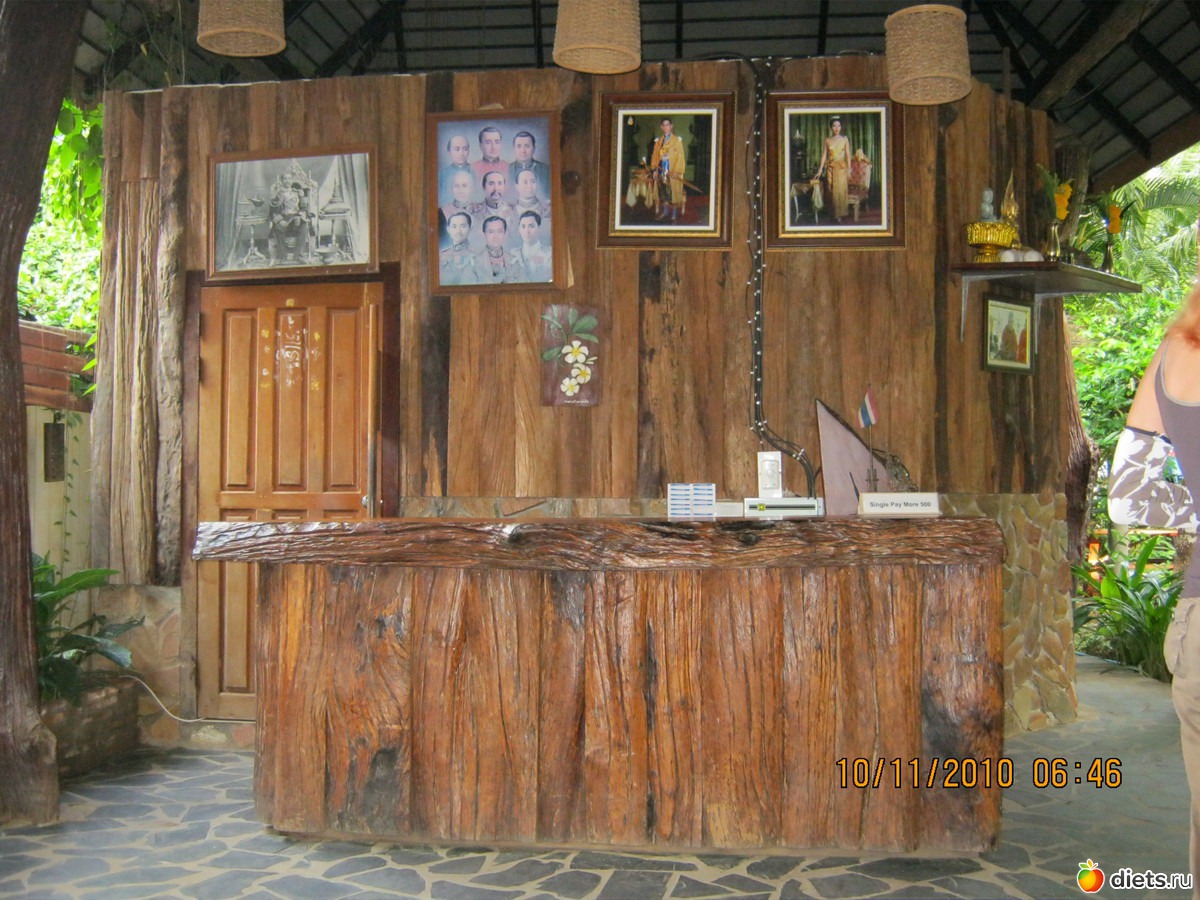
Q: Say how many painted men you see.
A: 9